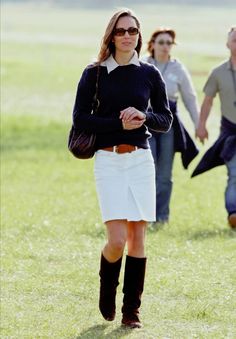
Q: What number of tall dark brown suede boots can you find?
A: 2